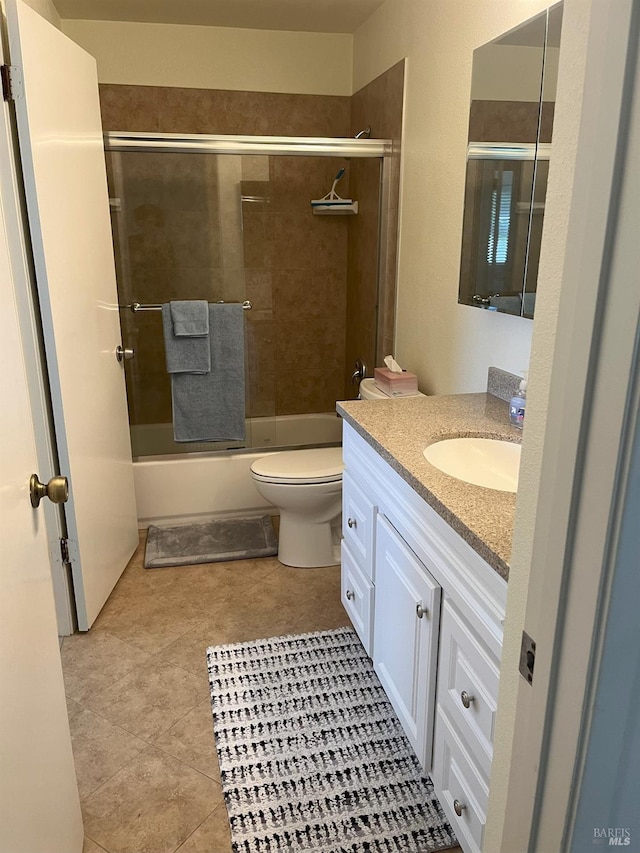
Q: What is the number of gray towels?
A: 3